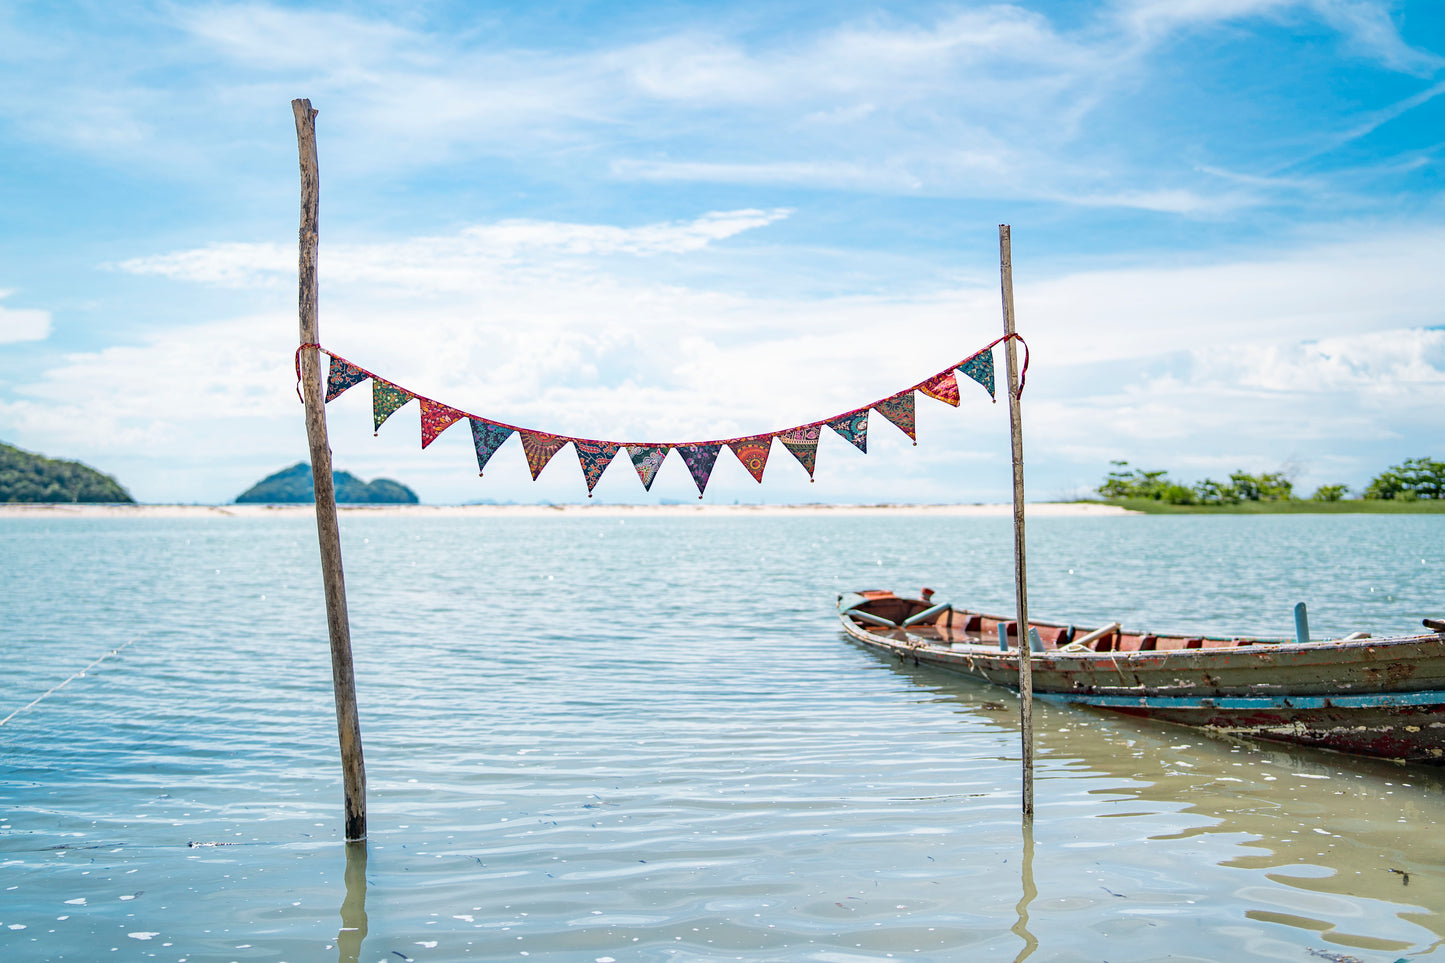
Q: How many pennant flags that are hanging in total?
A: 14